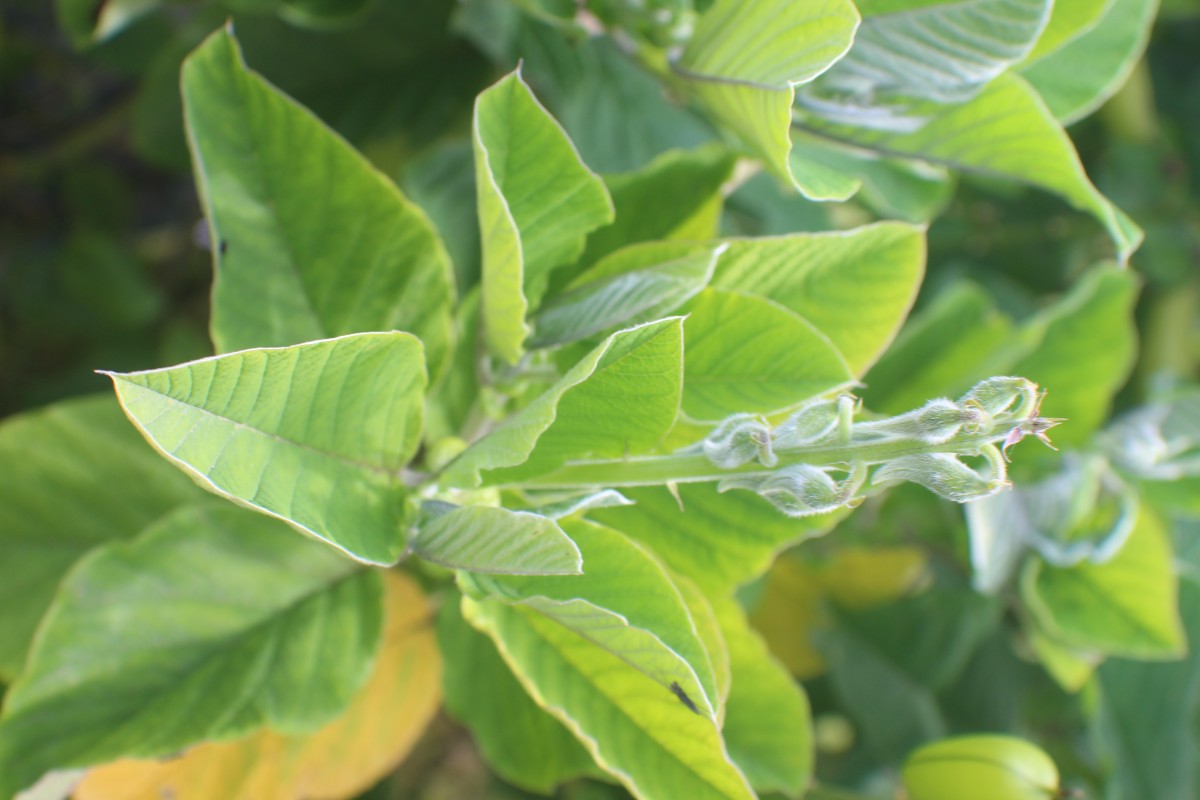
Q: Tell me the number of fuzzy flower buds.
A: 6